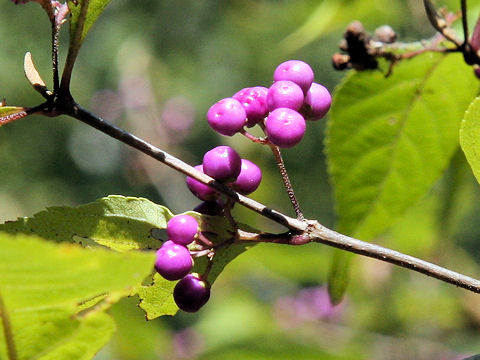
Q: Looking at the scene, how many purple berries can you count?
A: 13